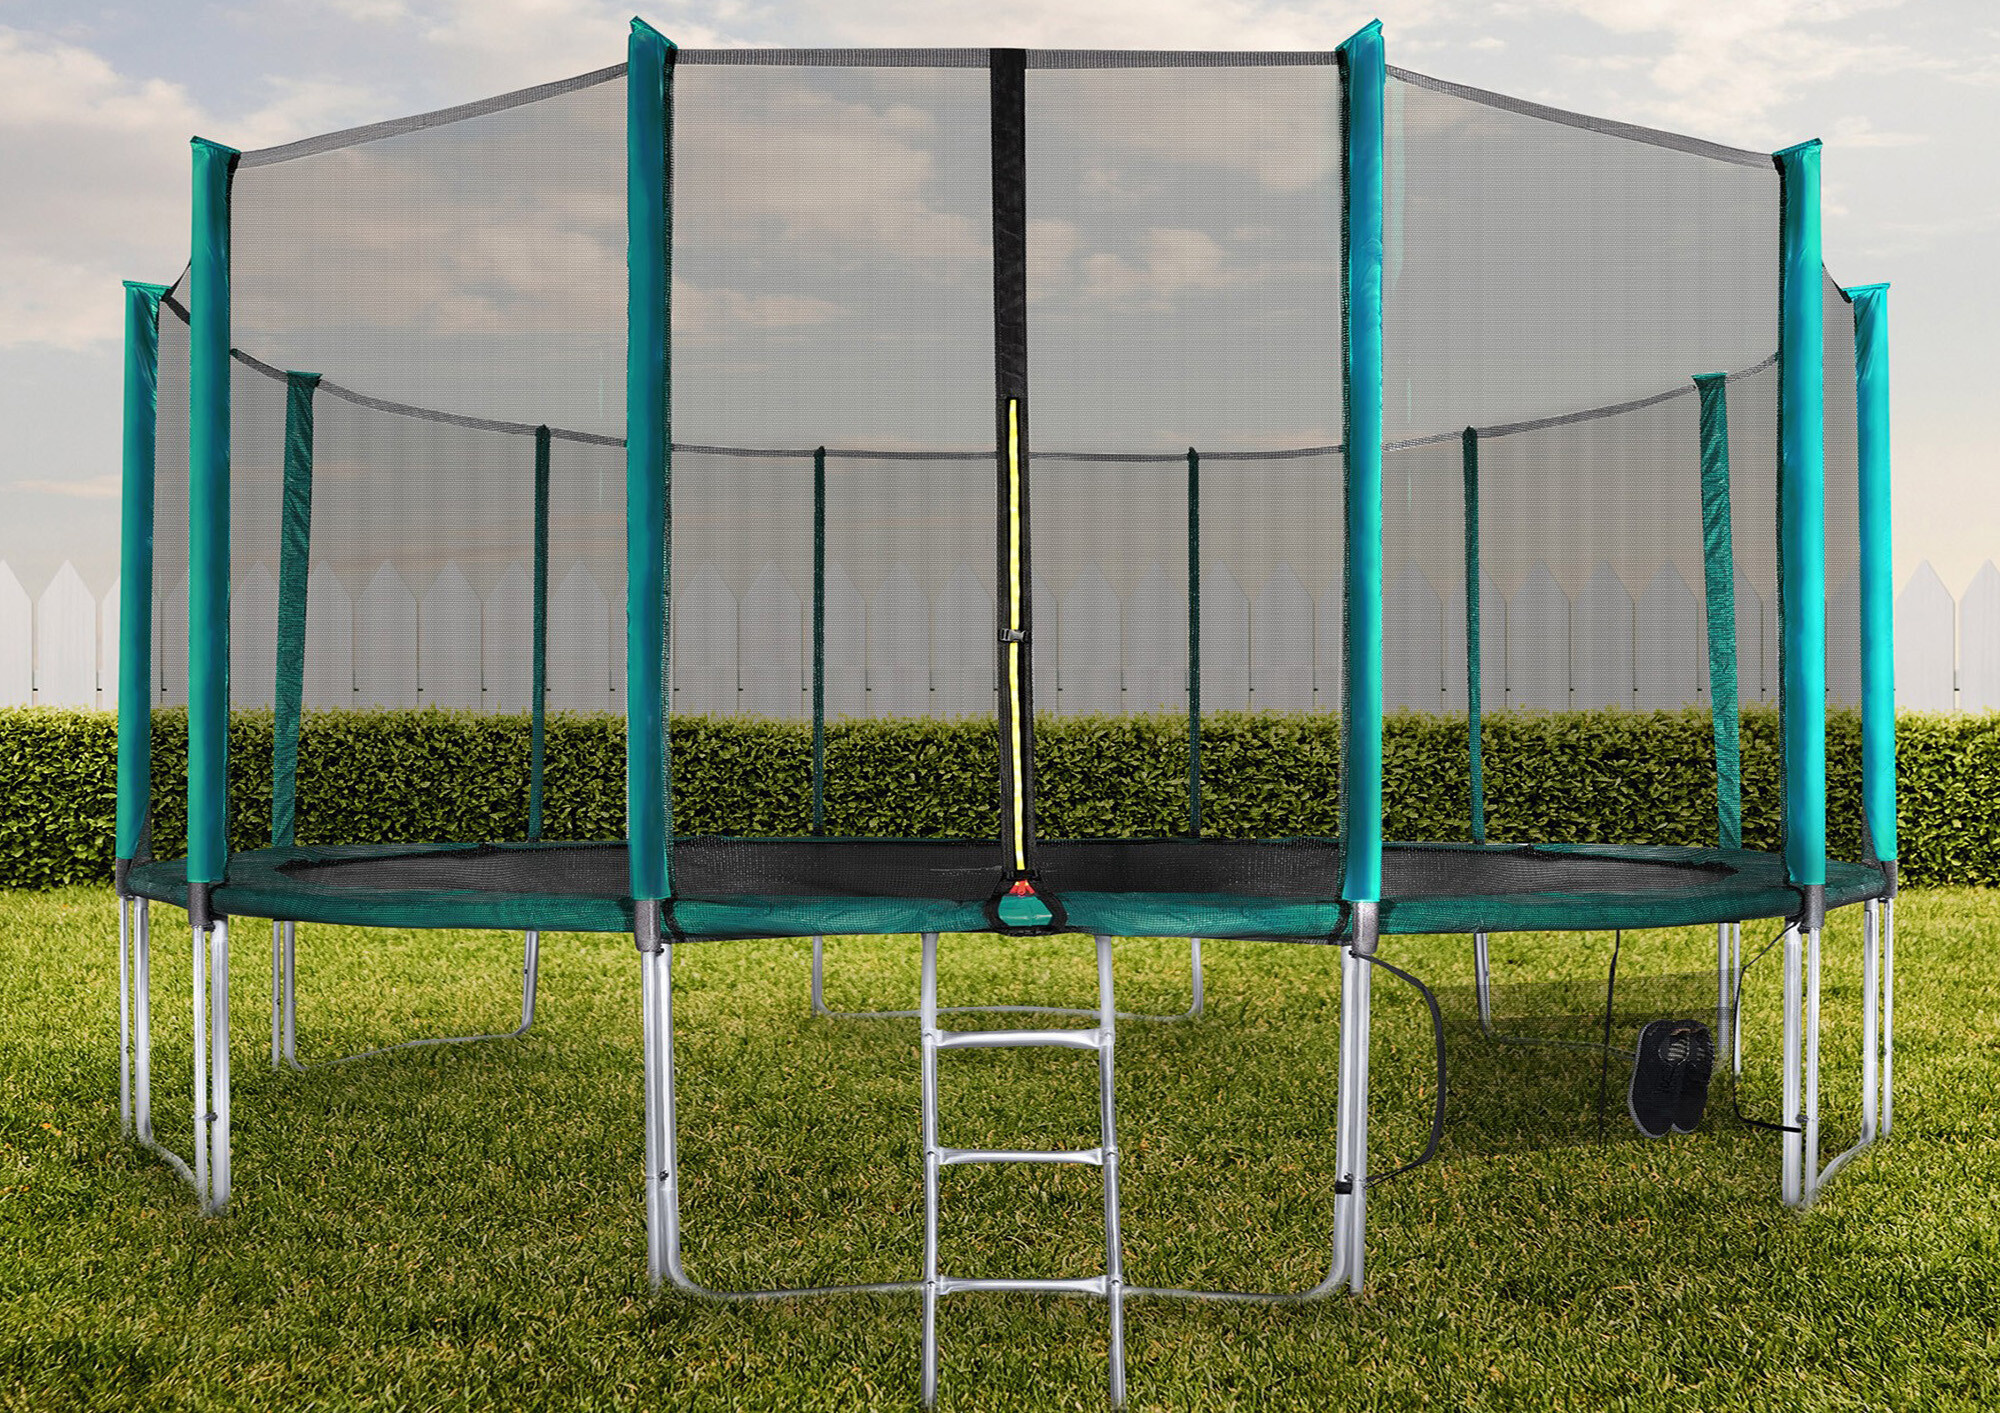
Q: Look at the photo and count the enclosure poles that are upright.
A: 12